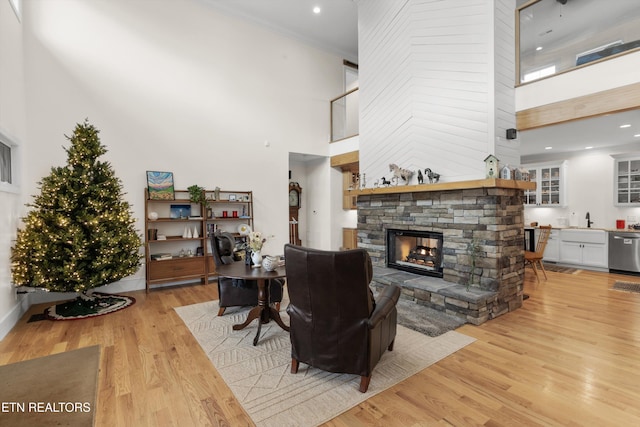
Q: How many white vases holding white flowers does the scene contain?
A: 1